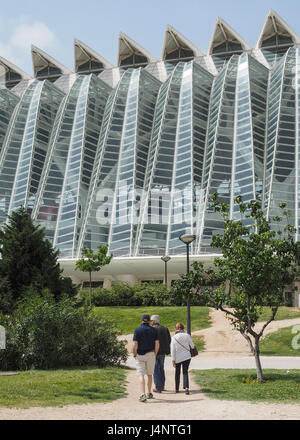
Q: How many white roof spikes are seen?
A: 7